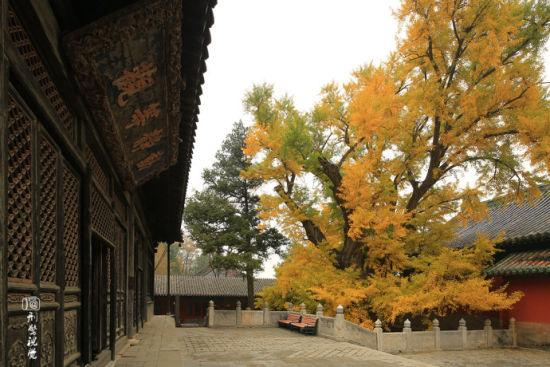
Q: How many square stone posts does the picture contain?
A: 13